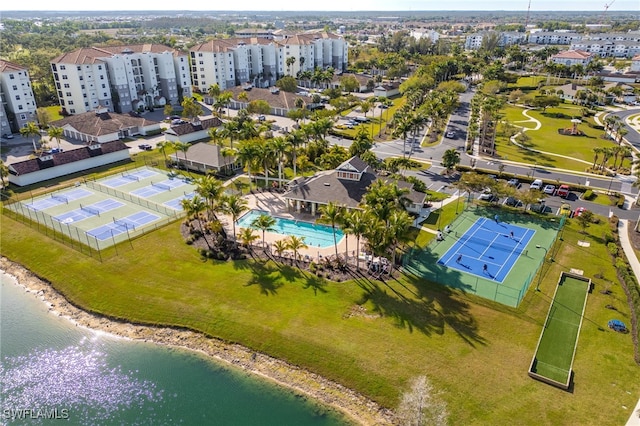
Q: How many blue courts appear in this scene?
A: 7